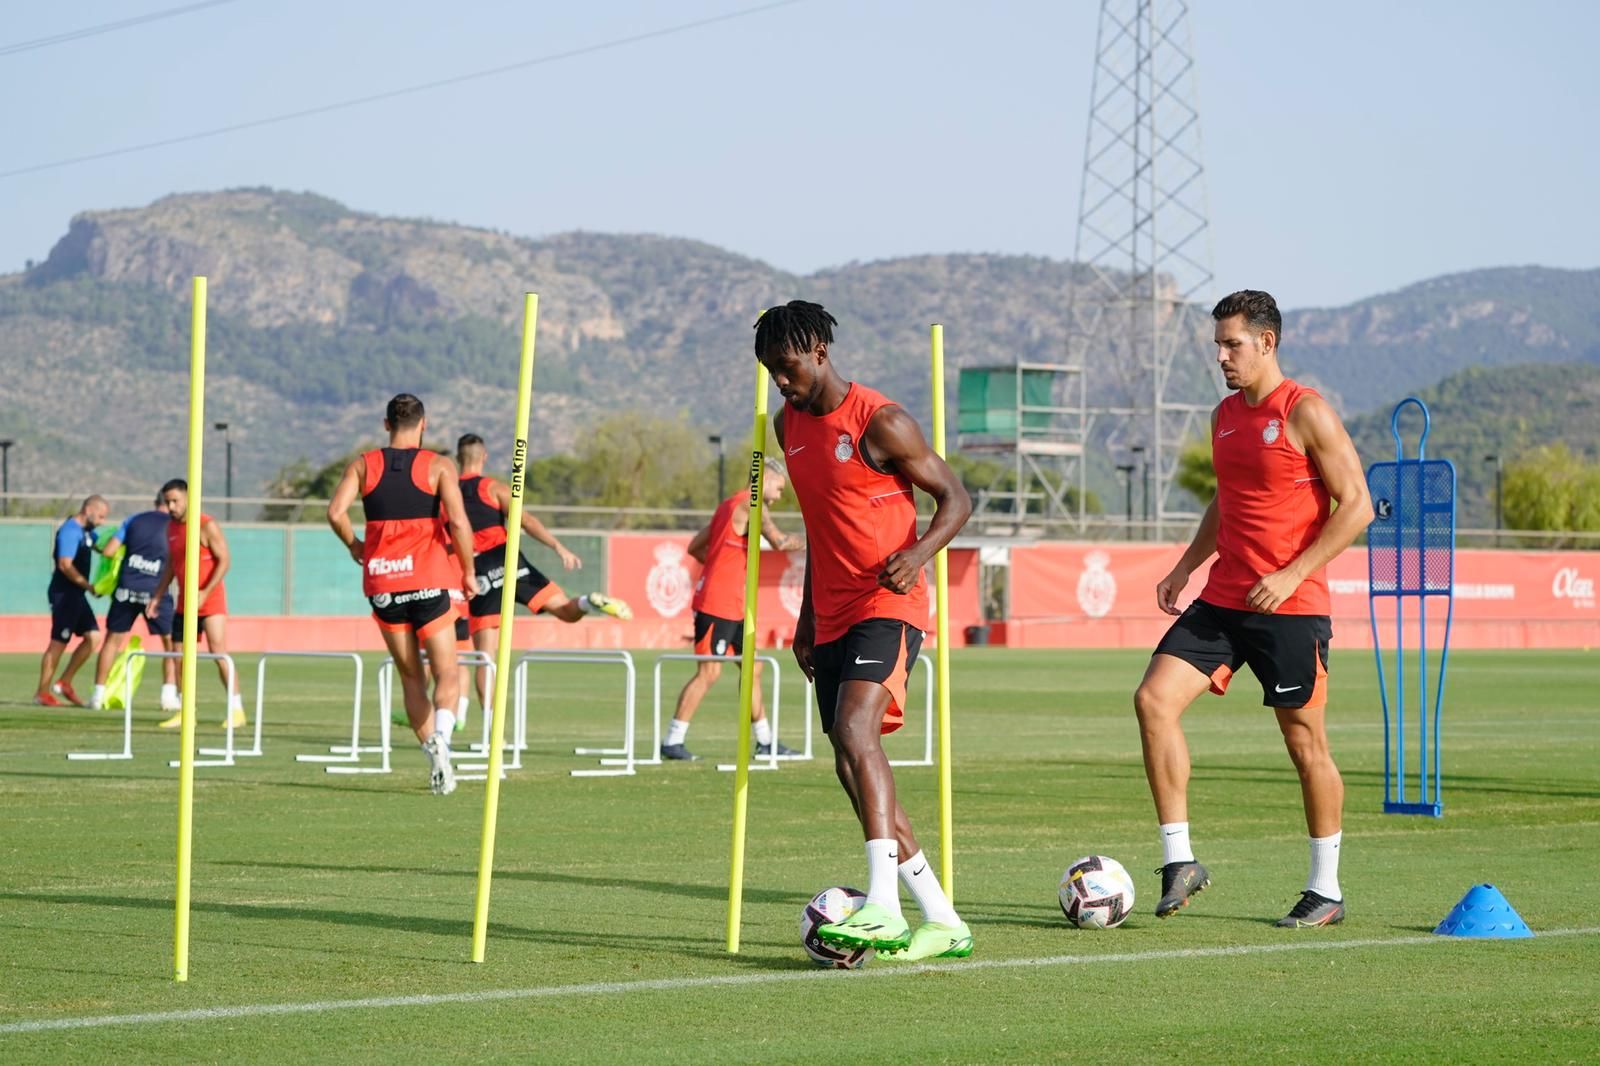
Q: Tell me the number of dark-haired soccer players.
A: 5